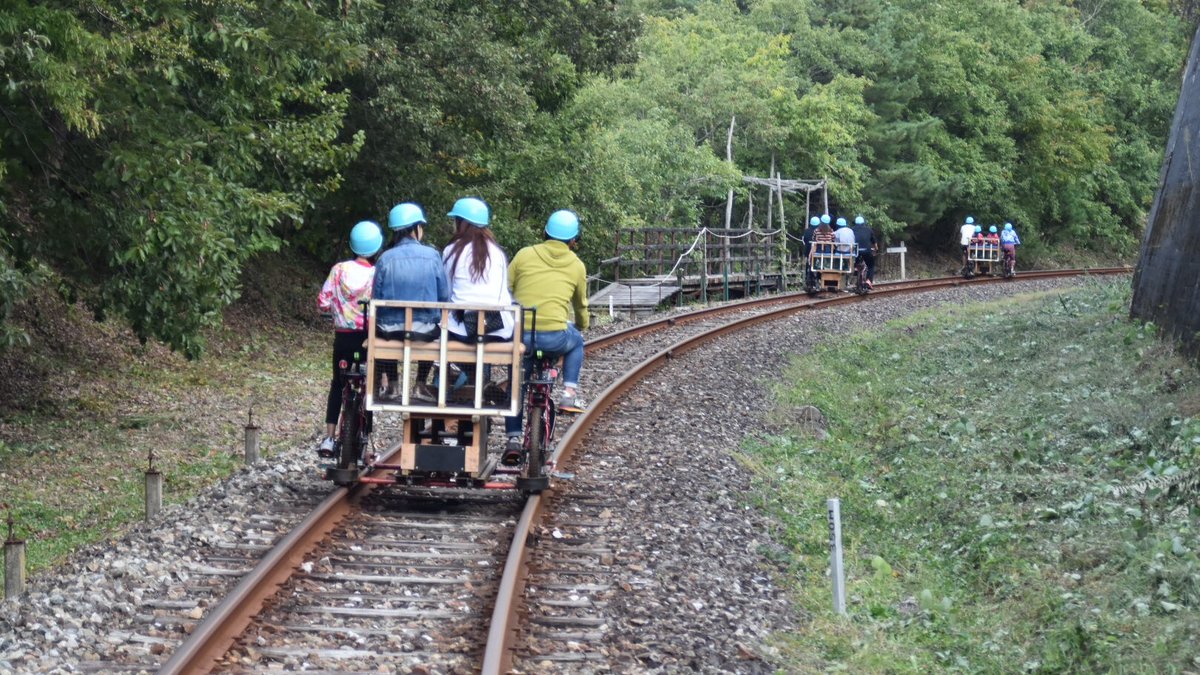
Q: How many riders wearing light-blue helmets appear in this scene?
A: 12